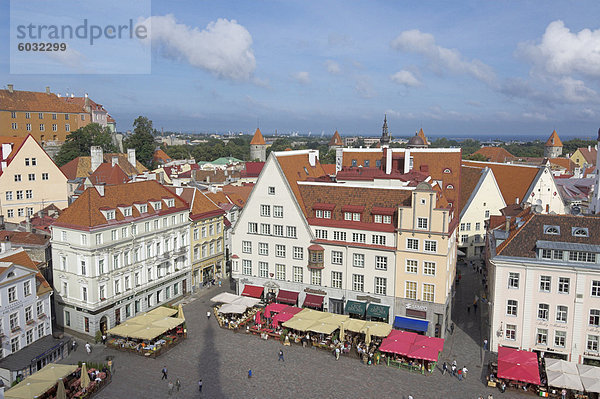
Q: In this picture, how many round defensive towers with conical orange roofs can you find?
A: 4